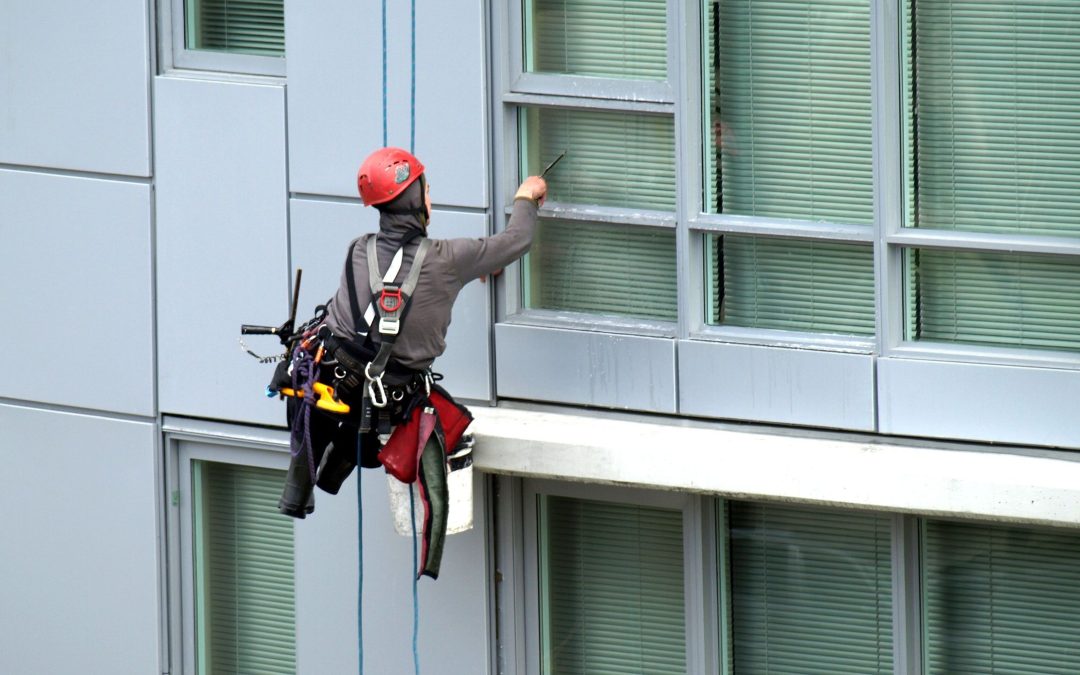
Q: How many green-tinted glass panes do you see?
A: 12